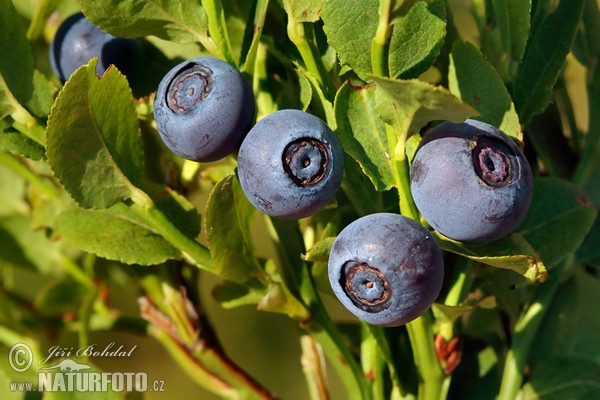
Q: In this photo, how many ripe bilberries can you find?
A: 5